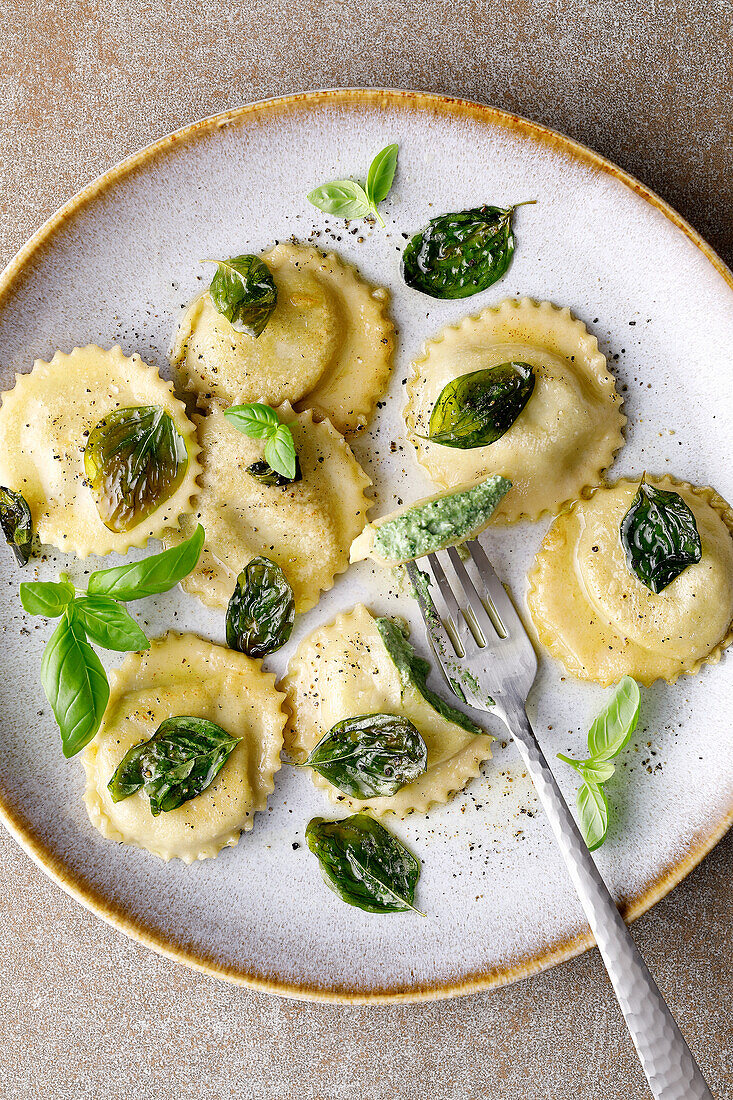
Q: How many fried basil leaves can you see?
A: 11